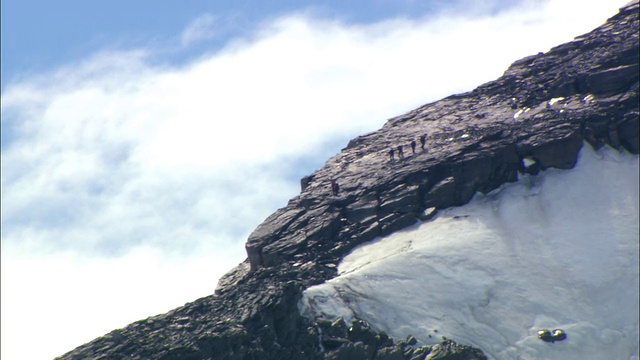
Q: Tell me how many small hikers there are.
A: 5